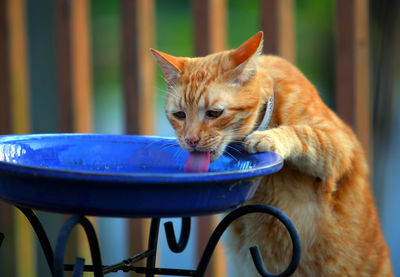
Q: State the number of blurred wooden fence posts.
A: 6